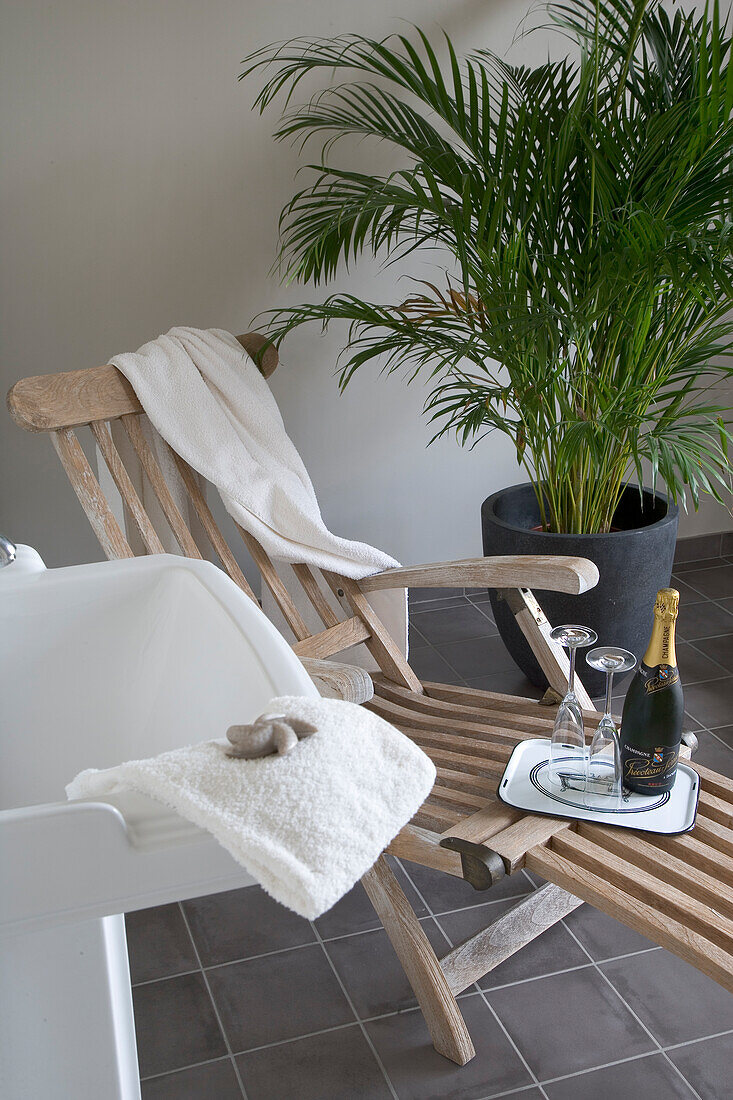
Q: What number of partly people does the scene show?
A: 0